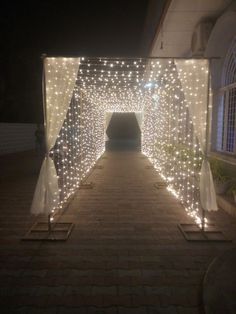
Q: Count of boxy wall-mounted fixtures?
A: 1